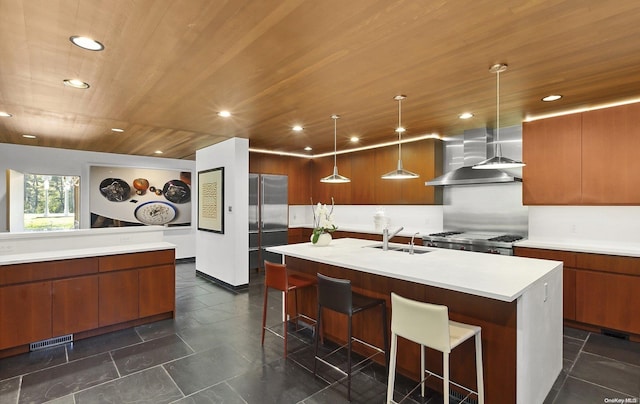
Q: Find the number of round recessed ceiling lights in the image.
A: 13